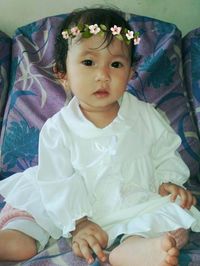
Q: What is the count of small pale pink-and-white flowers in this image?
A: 6